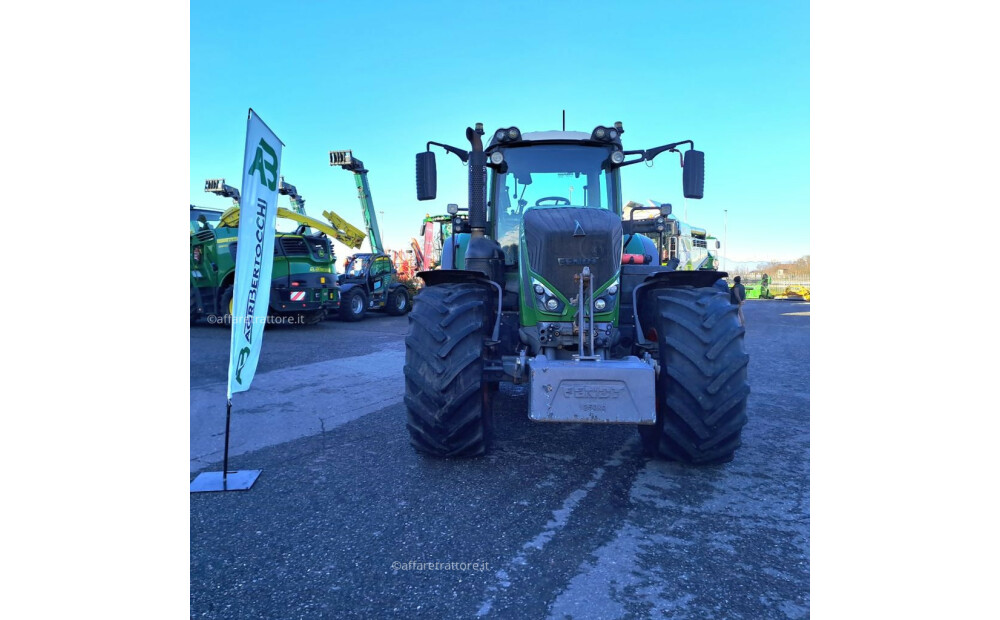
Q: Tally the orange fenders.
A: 0